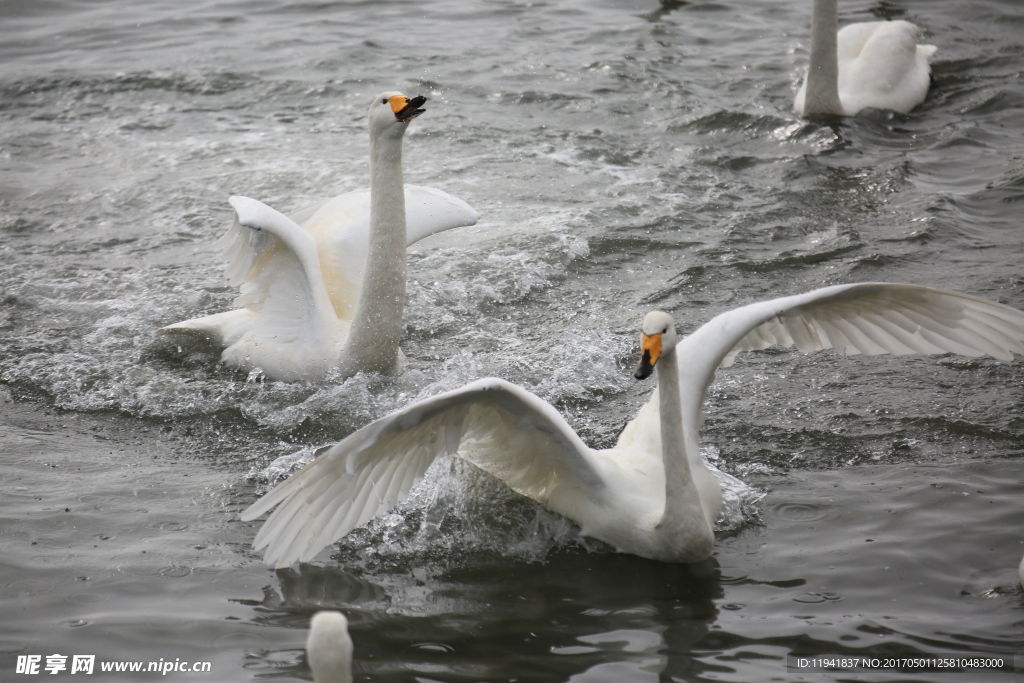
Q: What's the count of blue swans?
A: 0